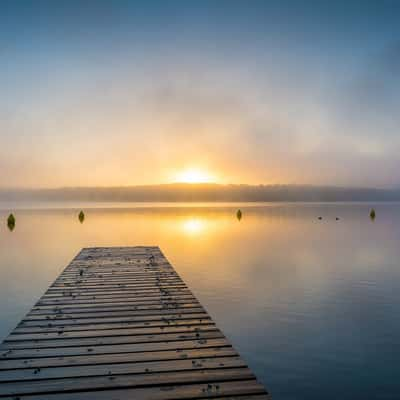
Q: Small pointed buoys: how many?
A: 4